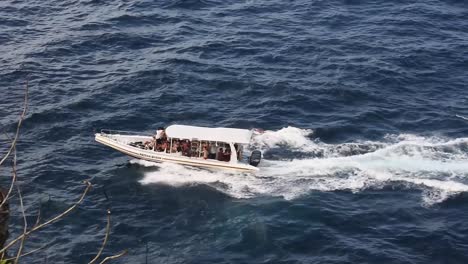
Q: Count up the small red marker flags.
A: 1